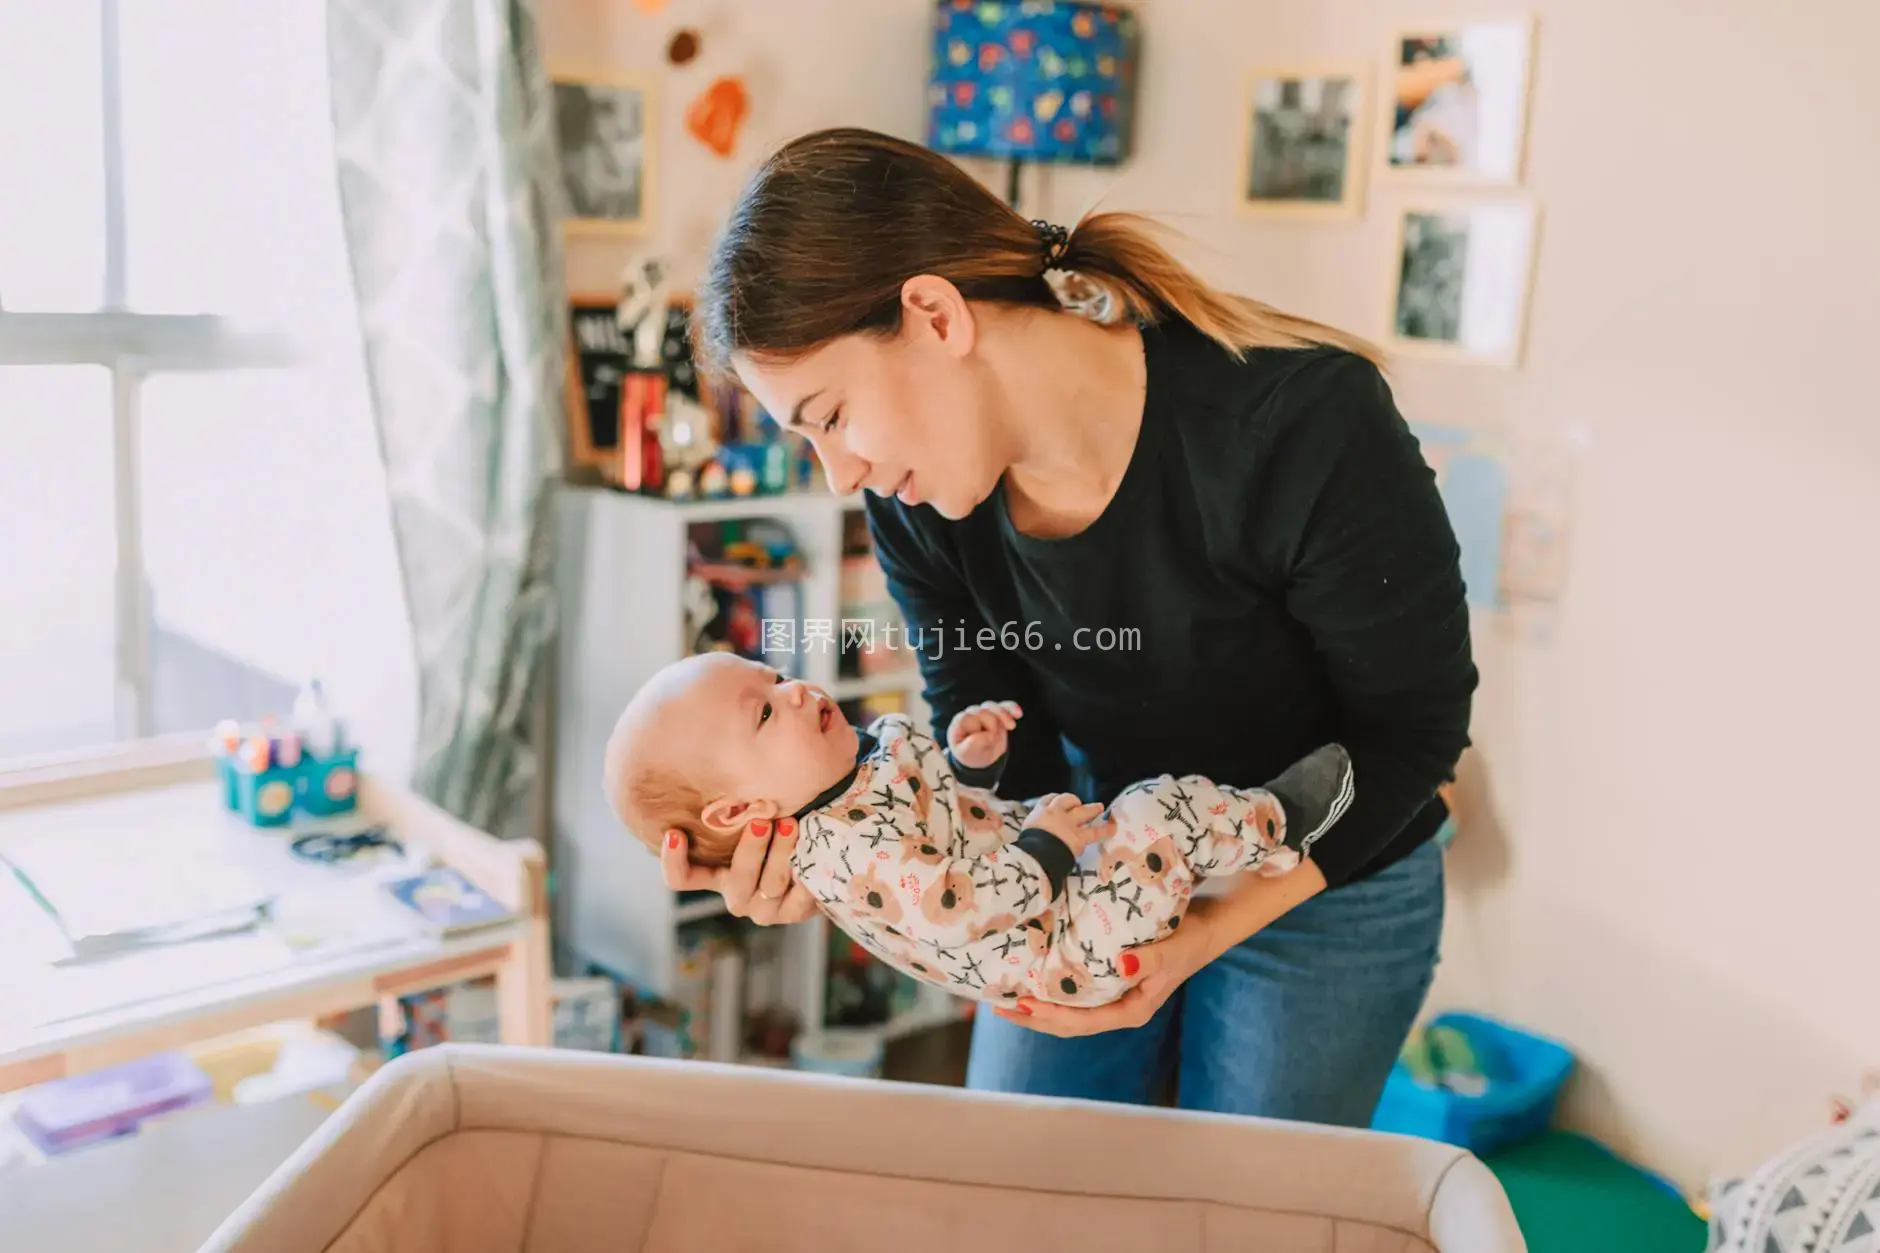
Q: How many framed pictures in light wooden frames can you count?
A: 4